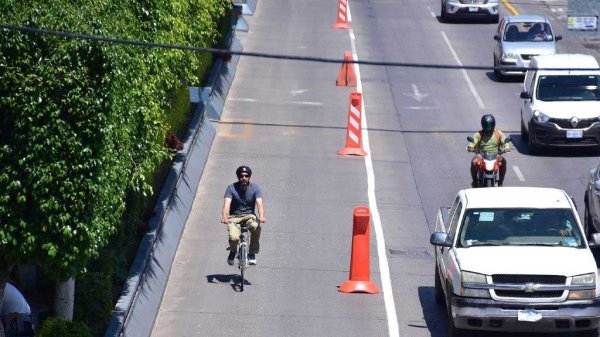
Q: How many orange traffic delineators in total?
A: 4